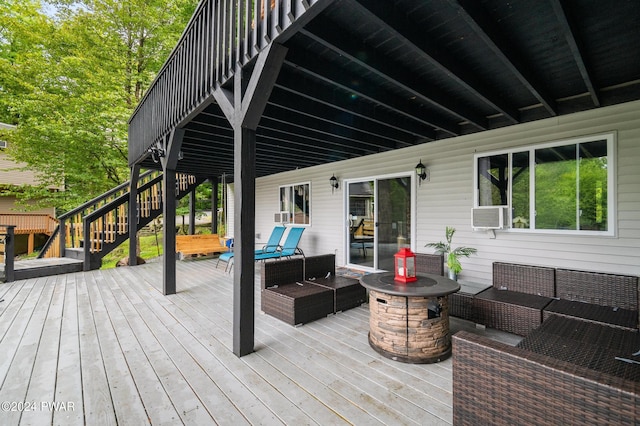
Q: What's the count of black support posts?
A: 5